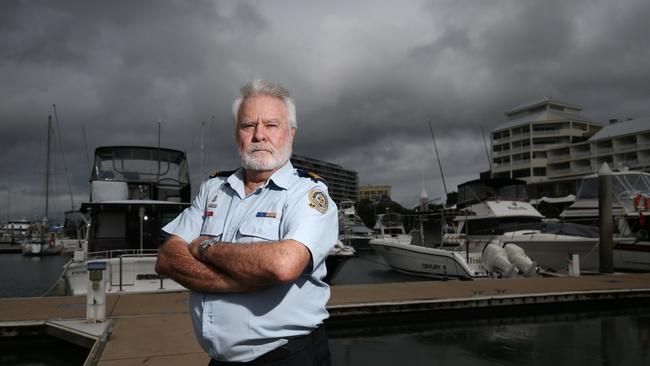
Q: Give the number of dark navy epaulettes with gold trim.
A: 2